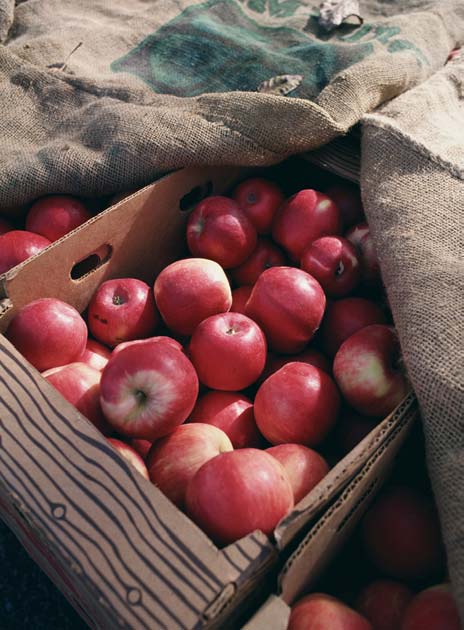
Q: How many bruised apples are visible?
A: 1